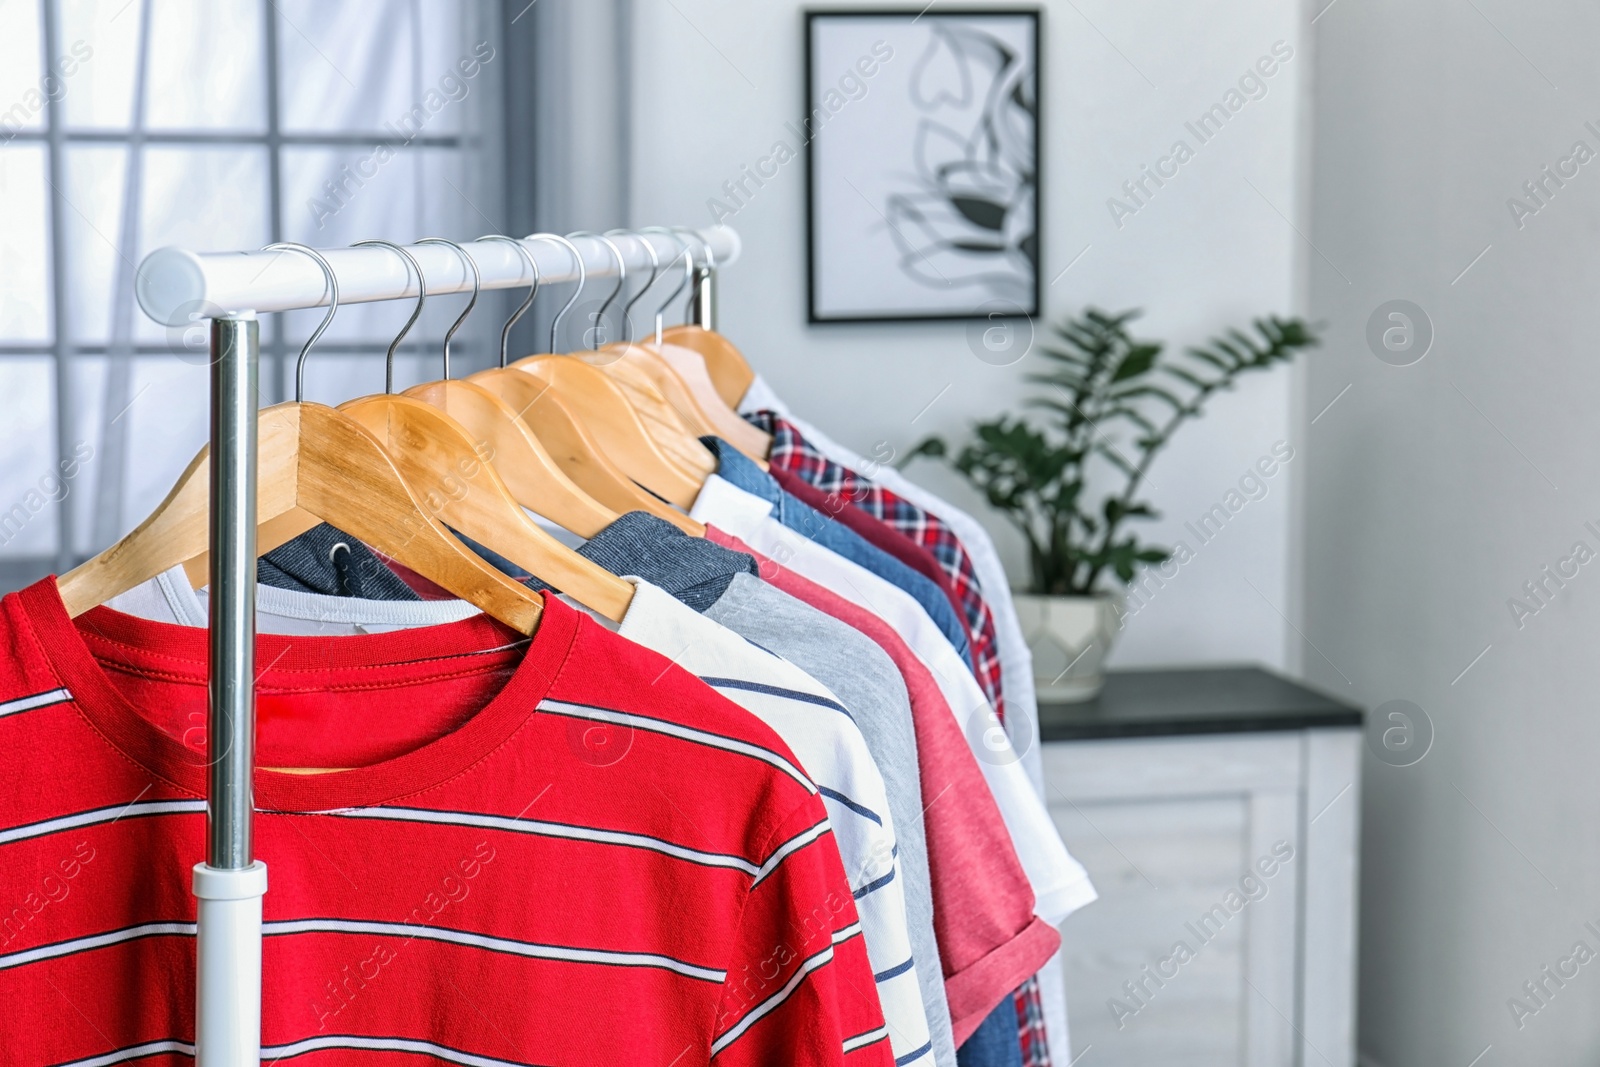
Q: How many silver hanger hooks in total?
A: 9